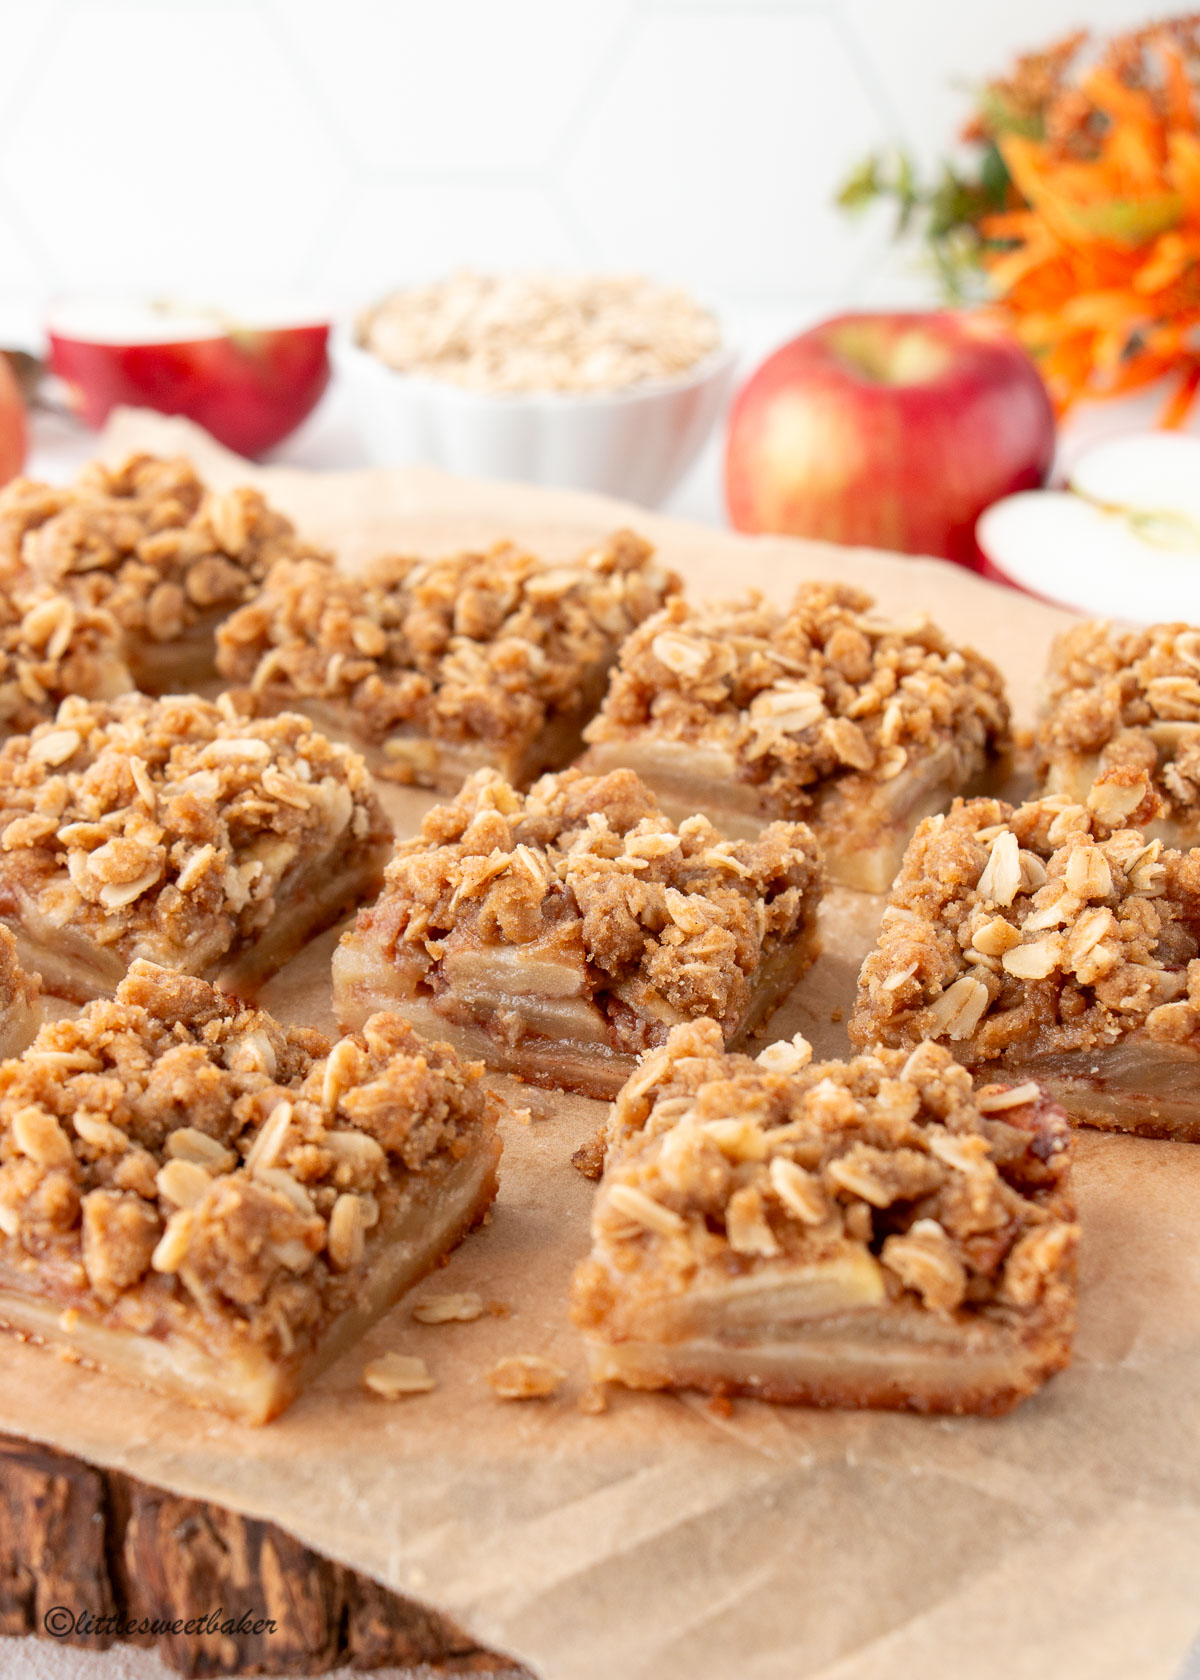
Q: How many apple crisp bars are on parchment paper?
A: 11